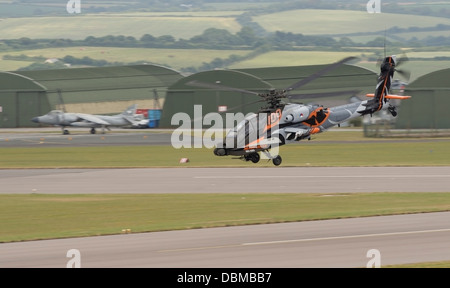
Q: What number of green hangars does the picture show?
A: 3